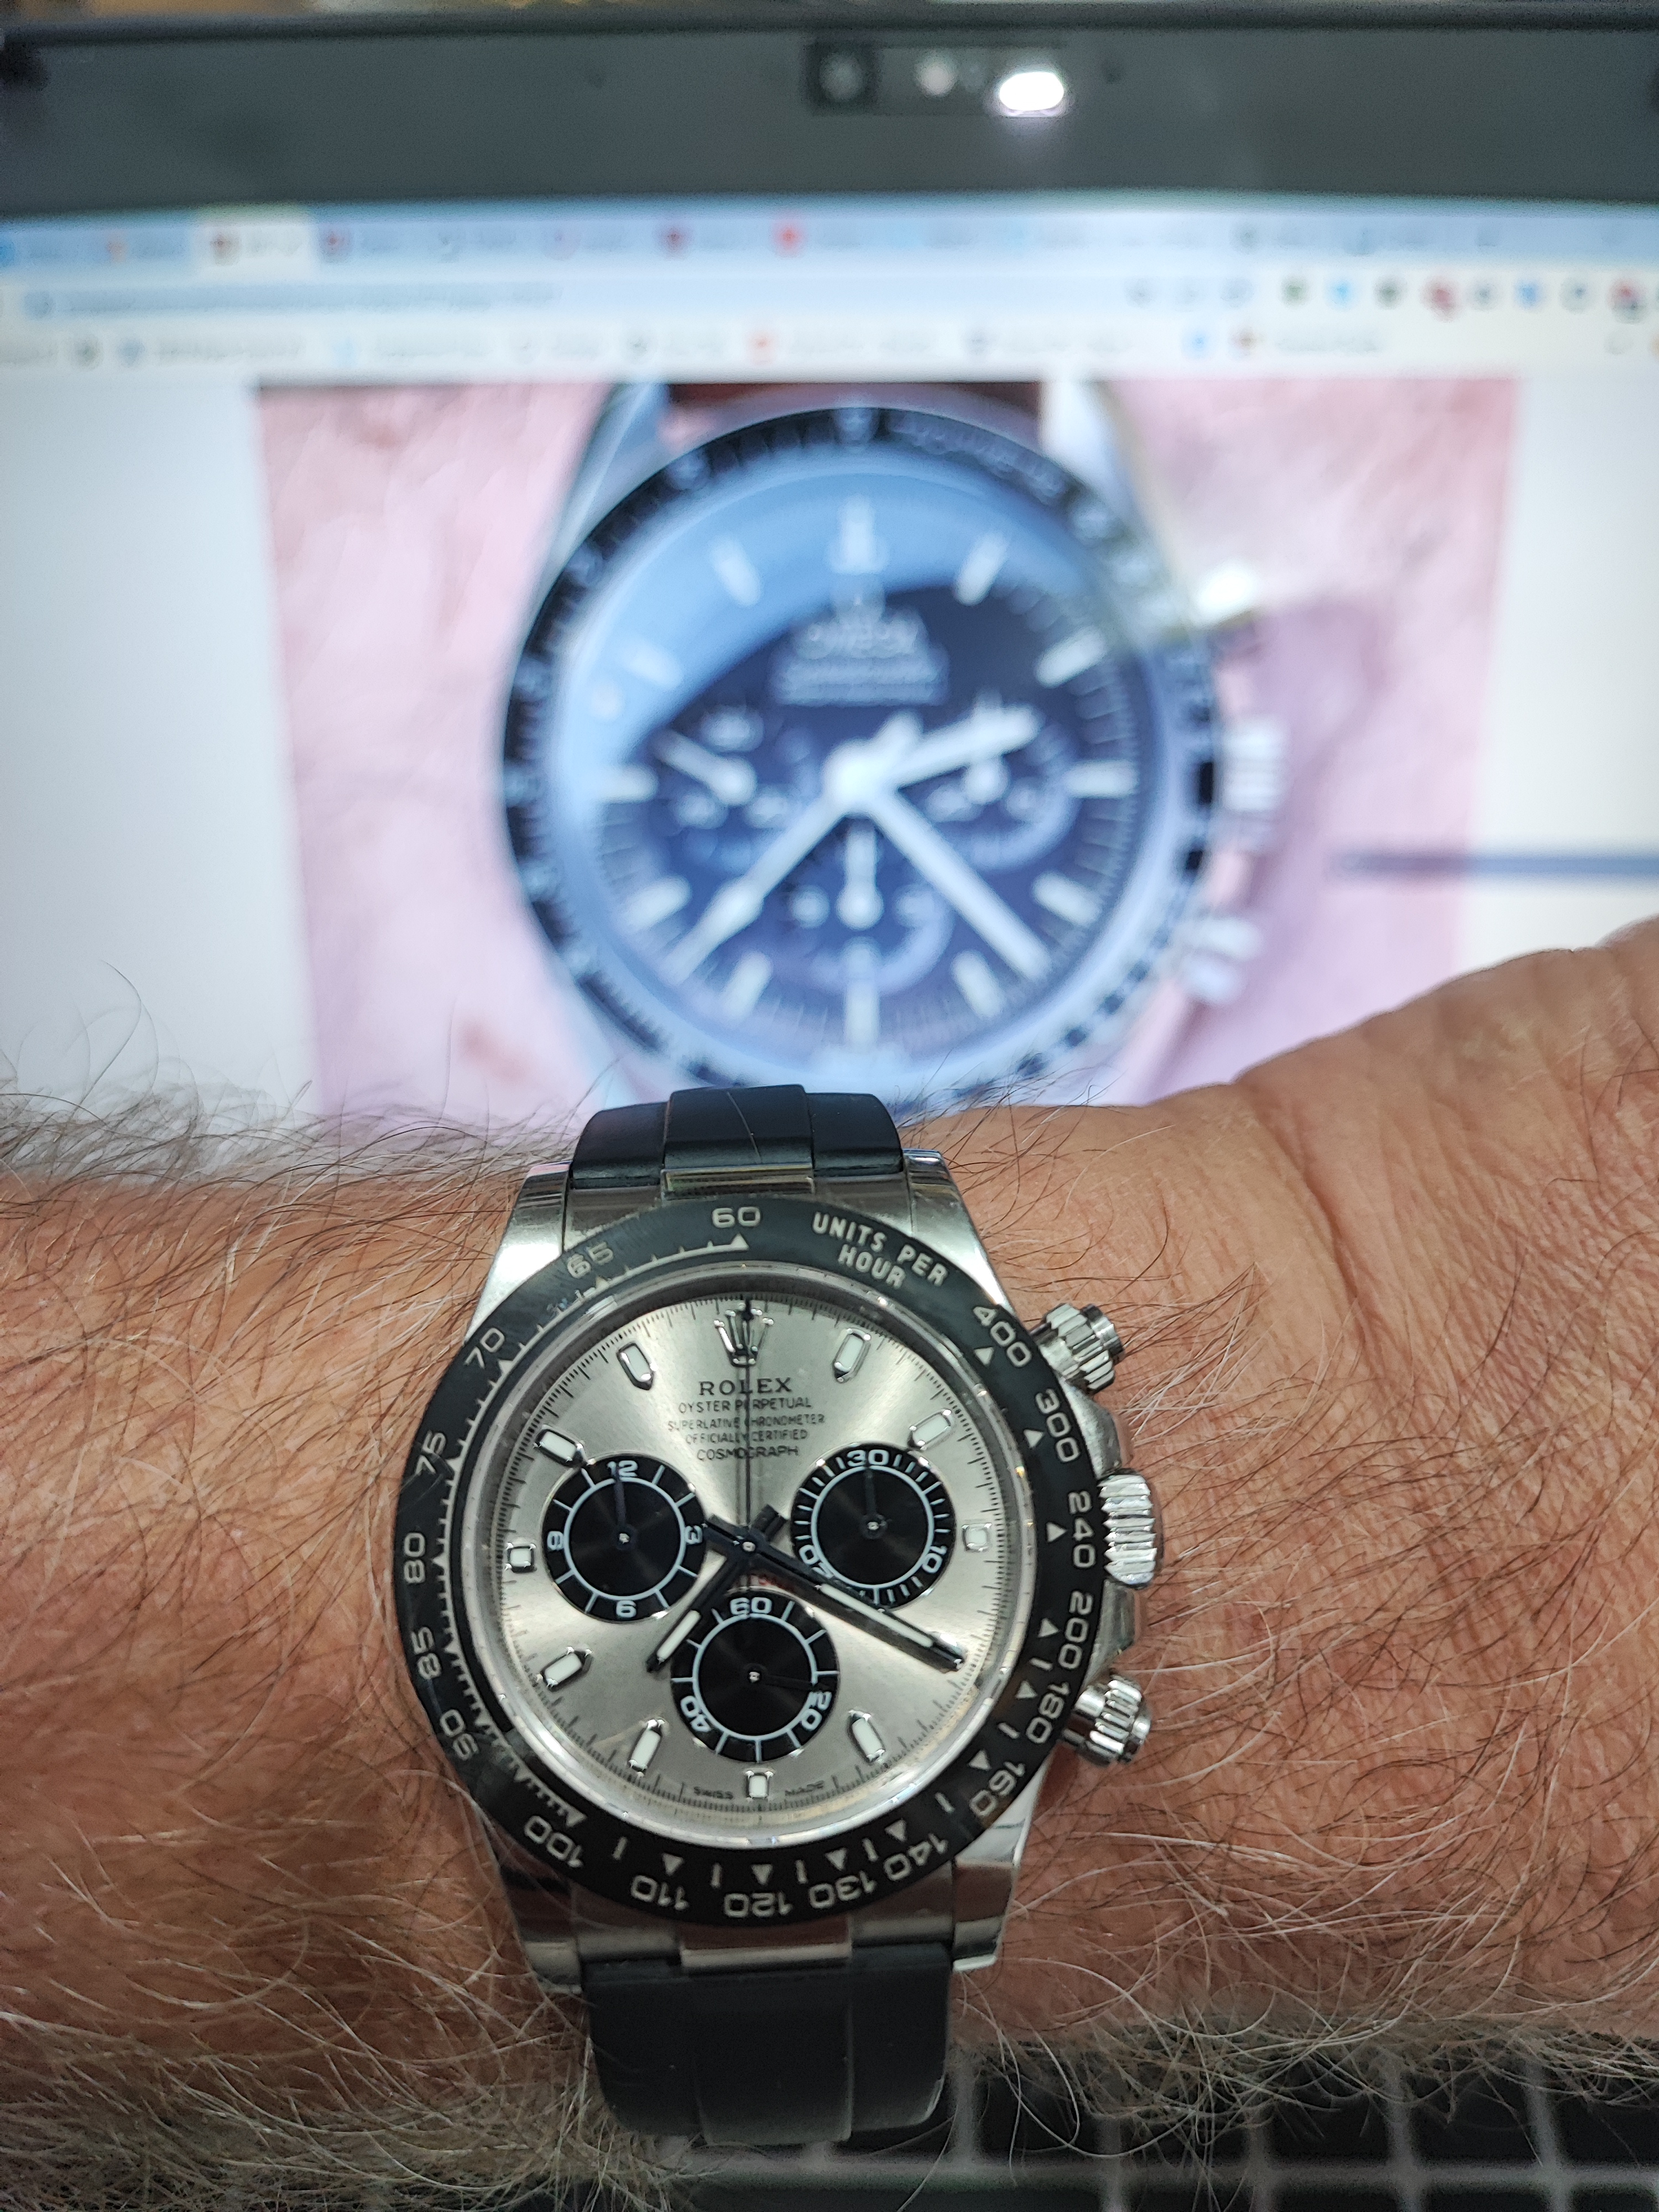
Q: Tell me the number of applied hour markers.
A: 11